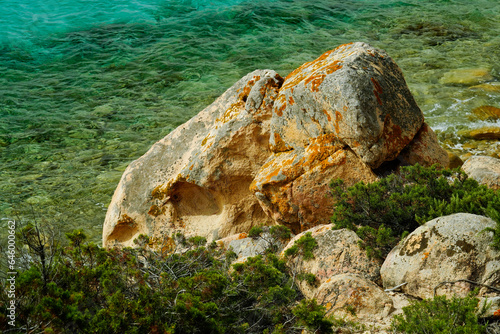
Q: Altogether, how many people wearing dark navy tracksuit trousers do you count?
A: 0